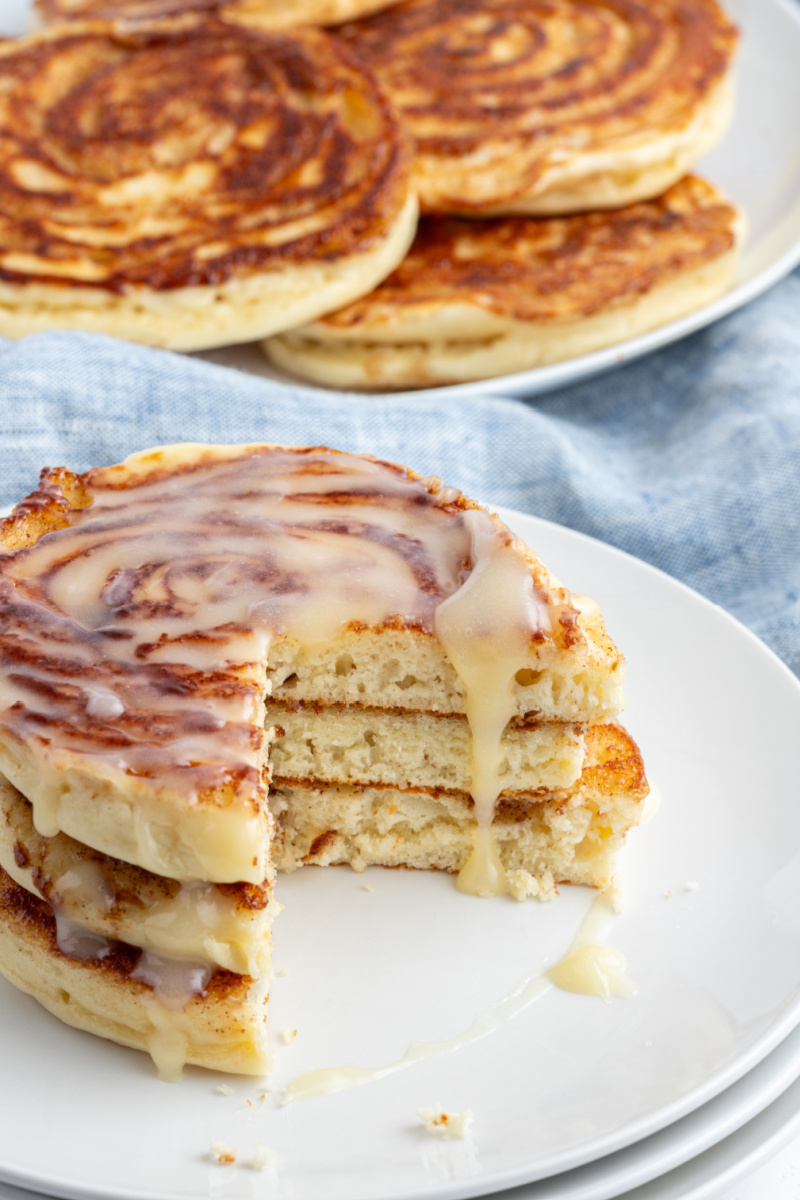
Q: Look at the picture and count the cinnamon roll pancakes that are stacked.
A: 3